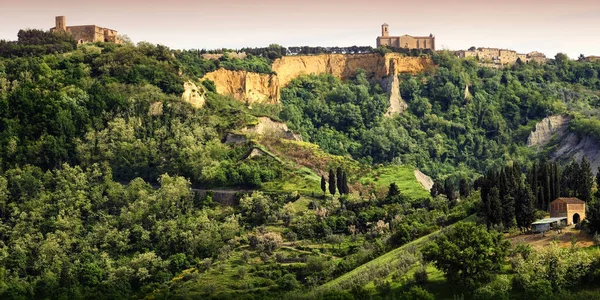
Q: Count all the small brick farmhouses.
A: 1